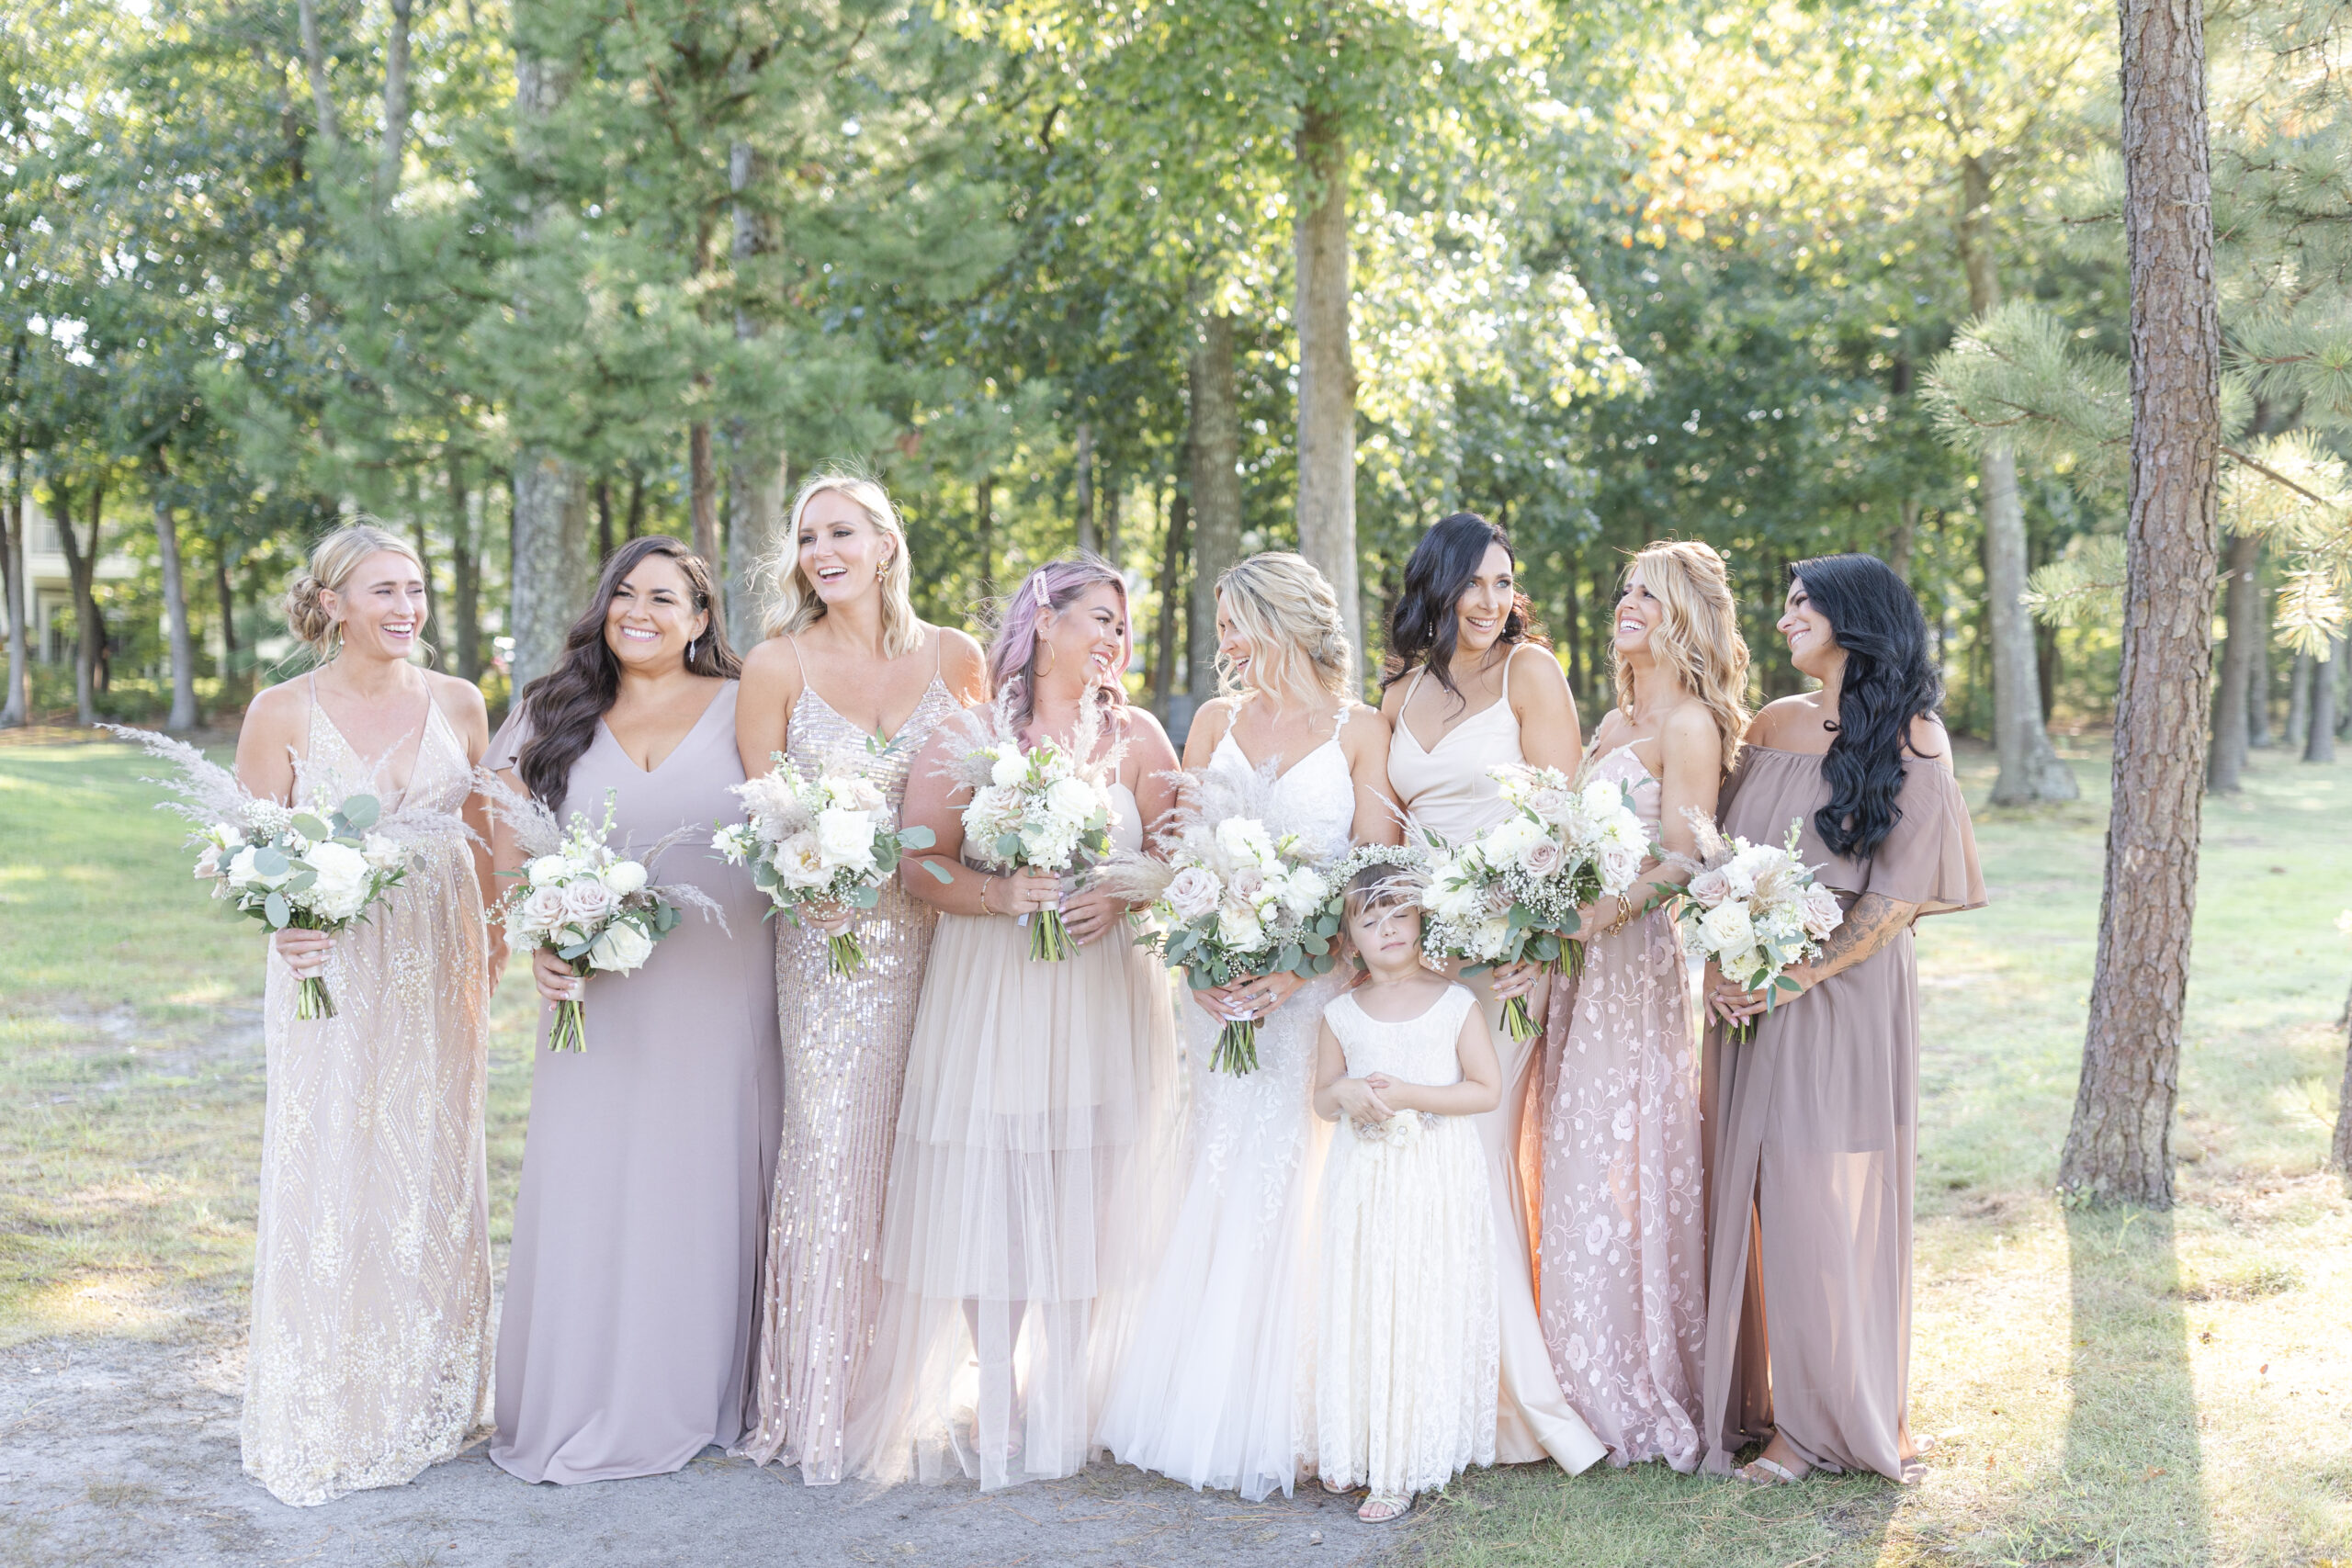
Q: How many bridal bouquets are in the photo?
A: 8